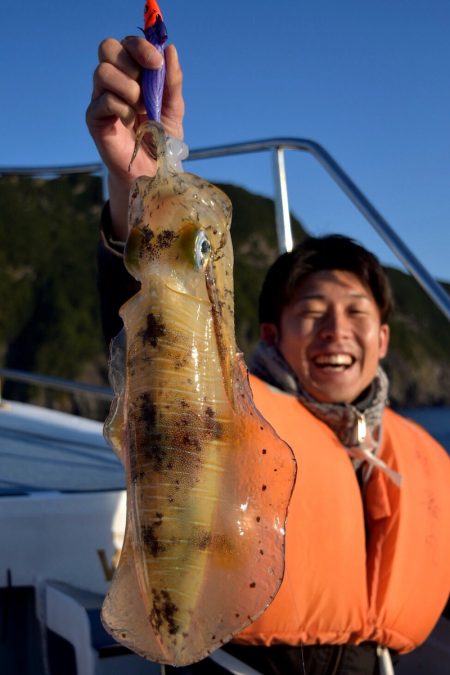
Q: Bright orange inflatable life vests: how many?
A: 1